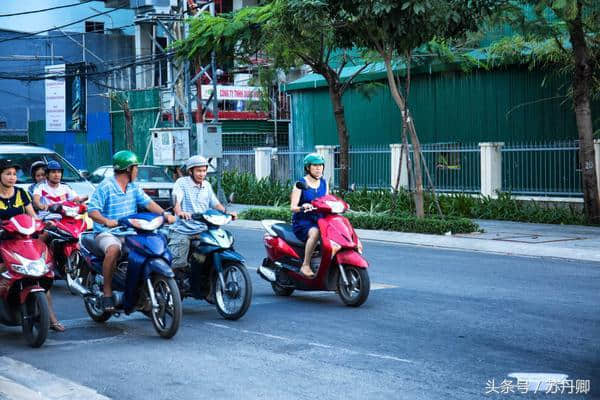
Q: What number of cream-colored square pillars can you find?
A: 5